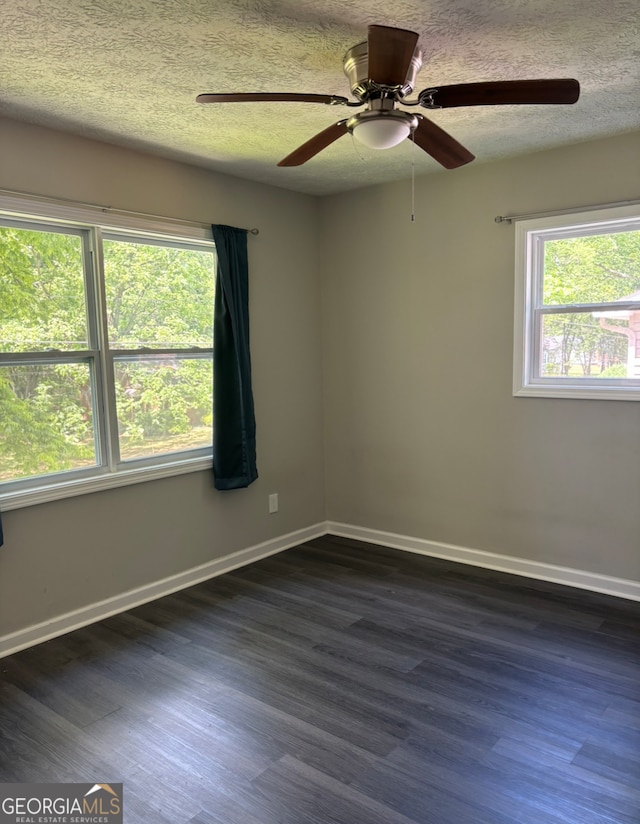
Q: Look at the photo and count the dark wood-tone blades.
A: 5